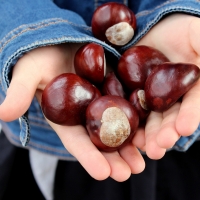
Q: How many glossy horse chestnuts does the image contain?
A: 8